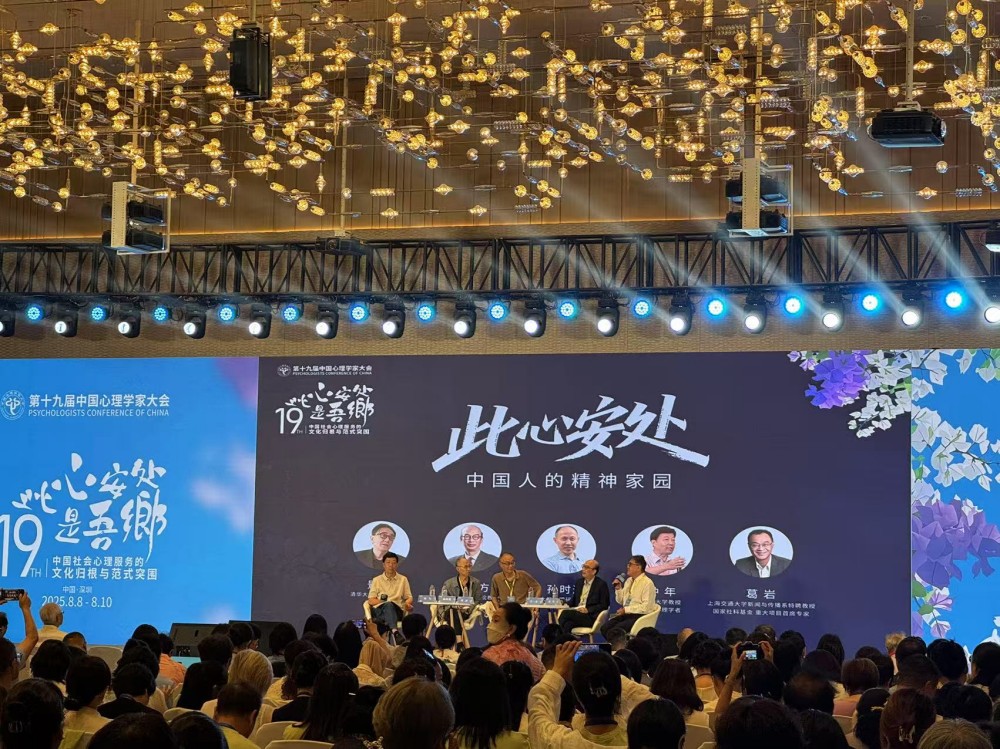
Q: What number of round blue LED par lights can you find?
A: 14